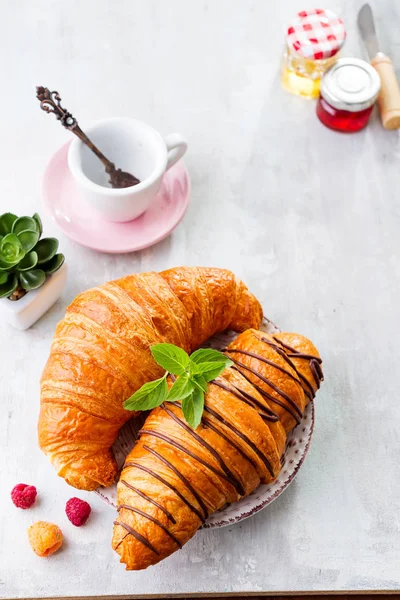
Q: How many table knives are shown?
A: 1